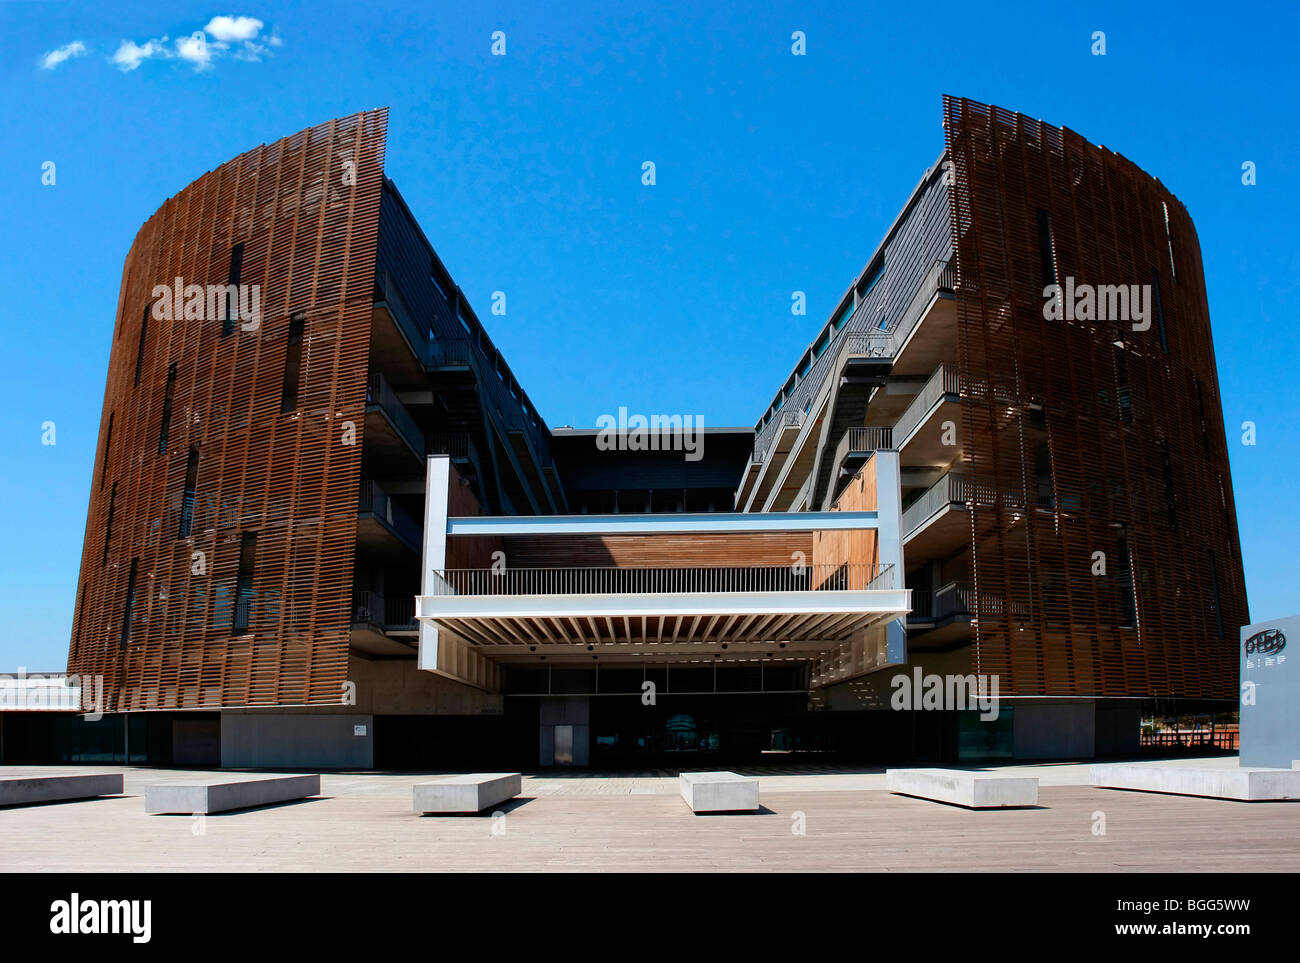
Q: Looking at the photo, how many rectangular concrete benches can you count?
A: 6